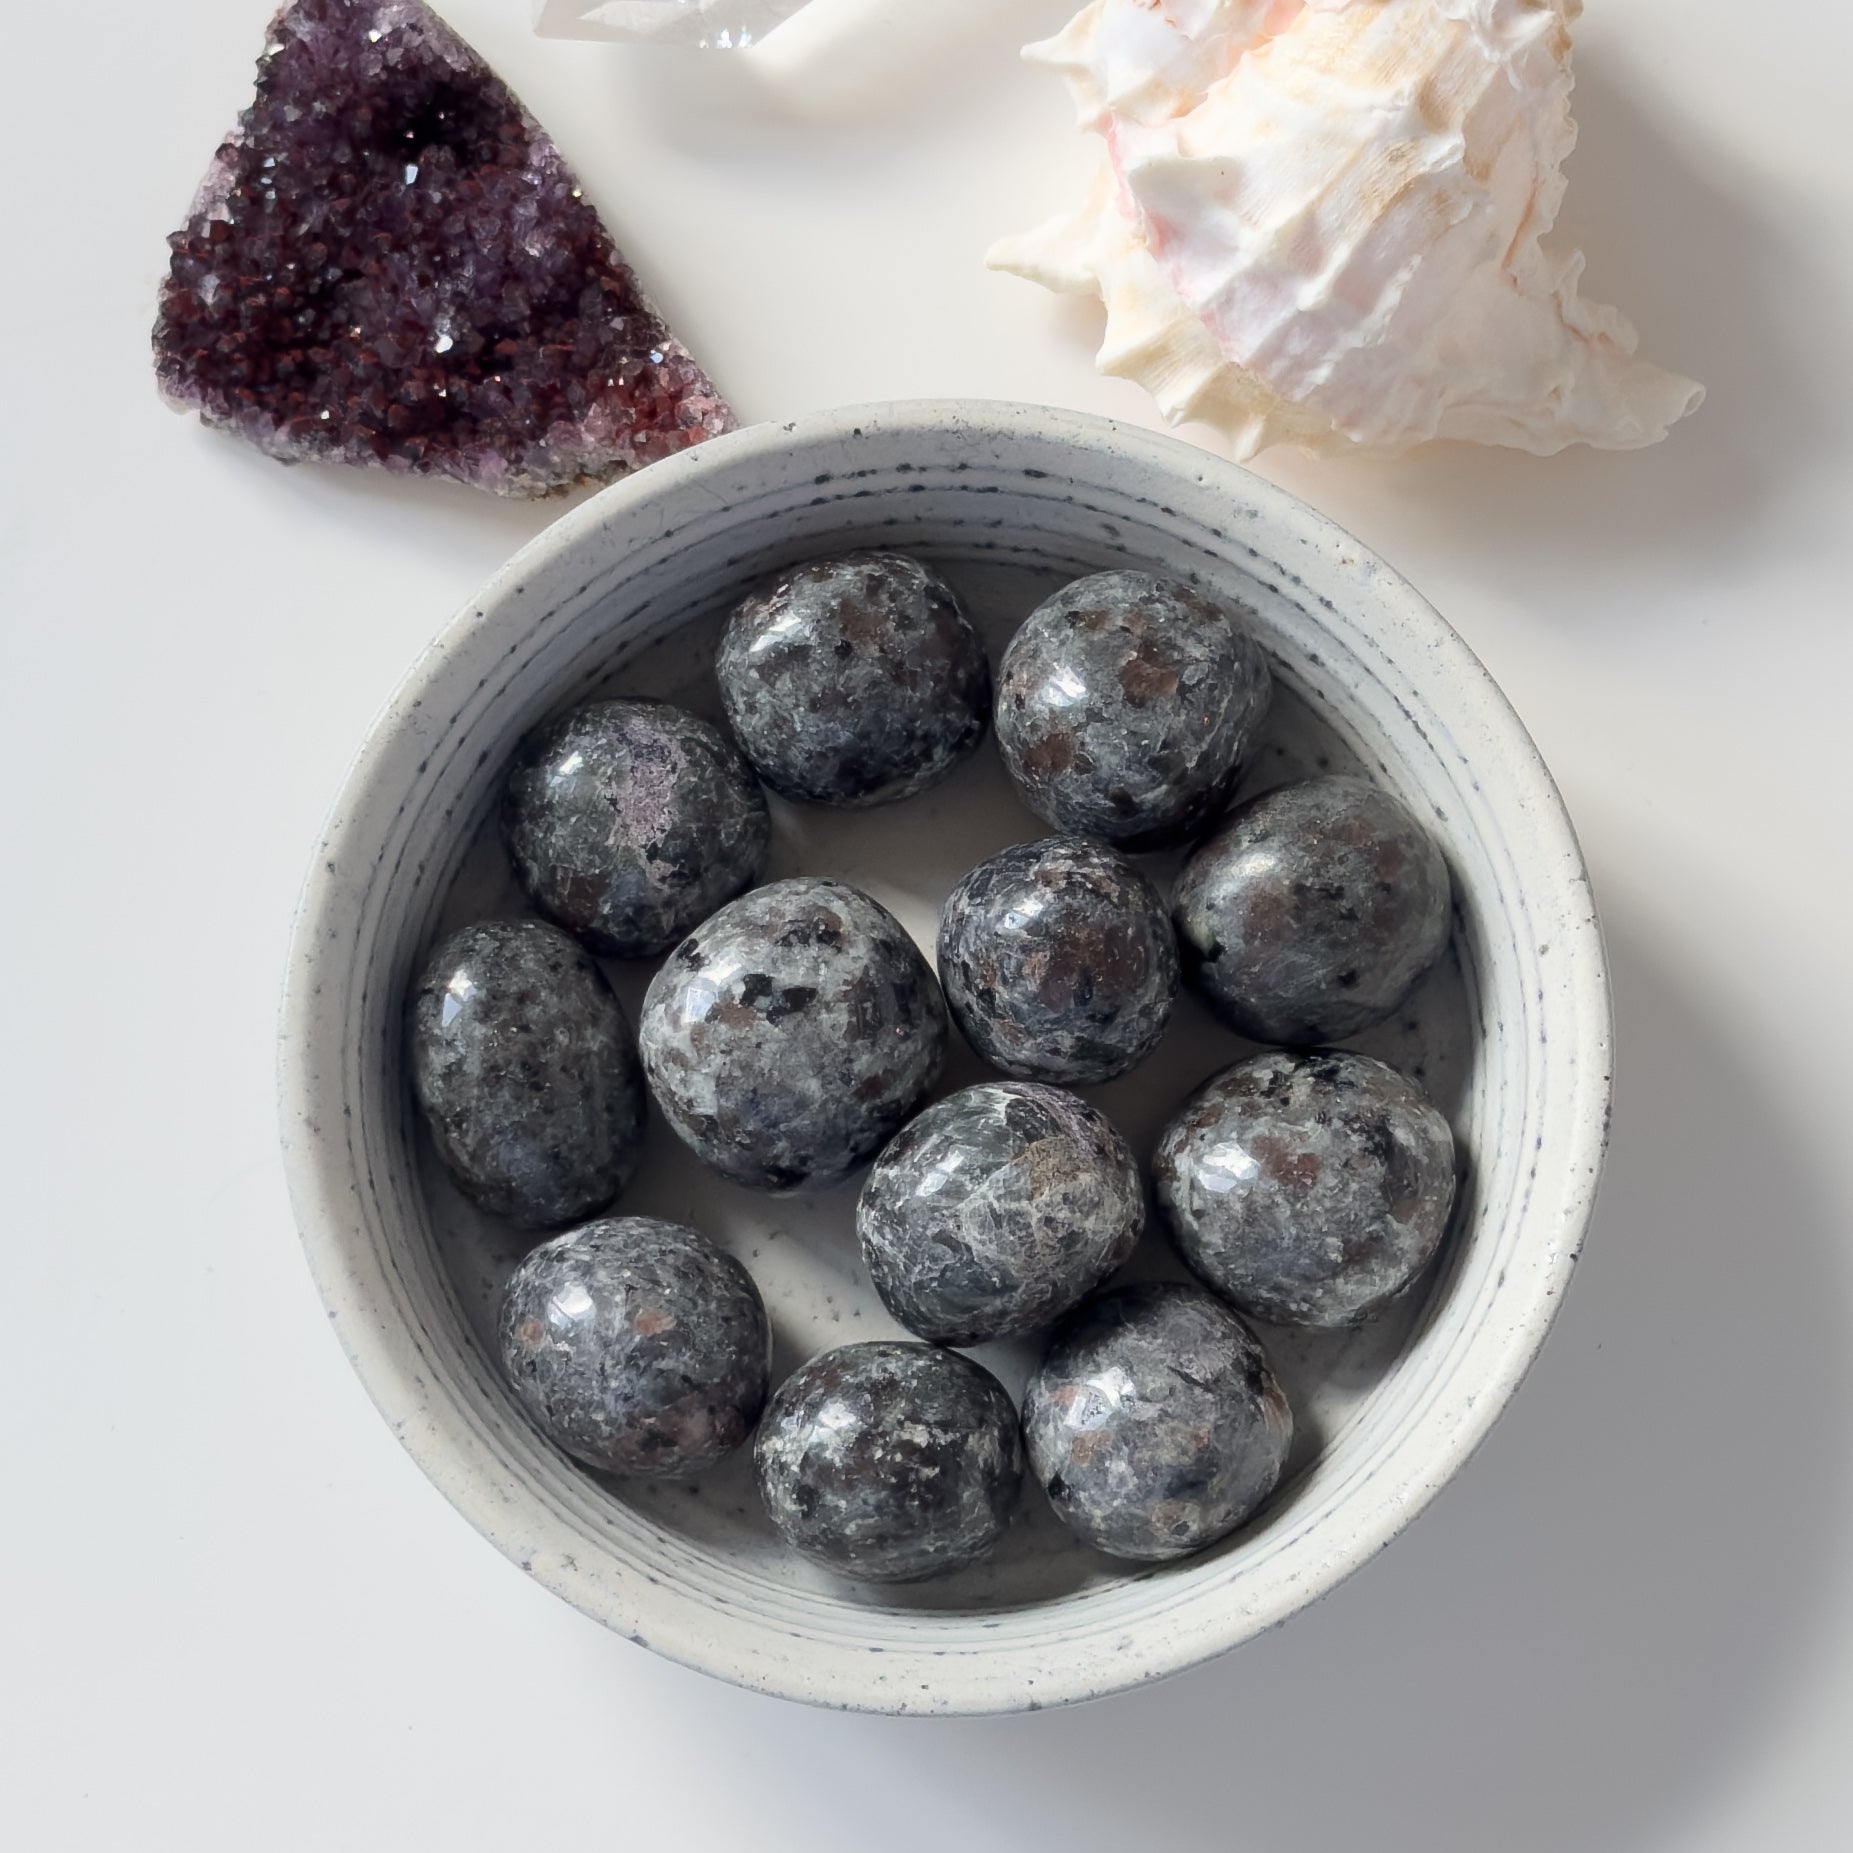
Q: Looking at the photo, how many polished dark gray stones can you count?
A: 12